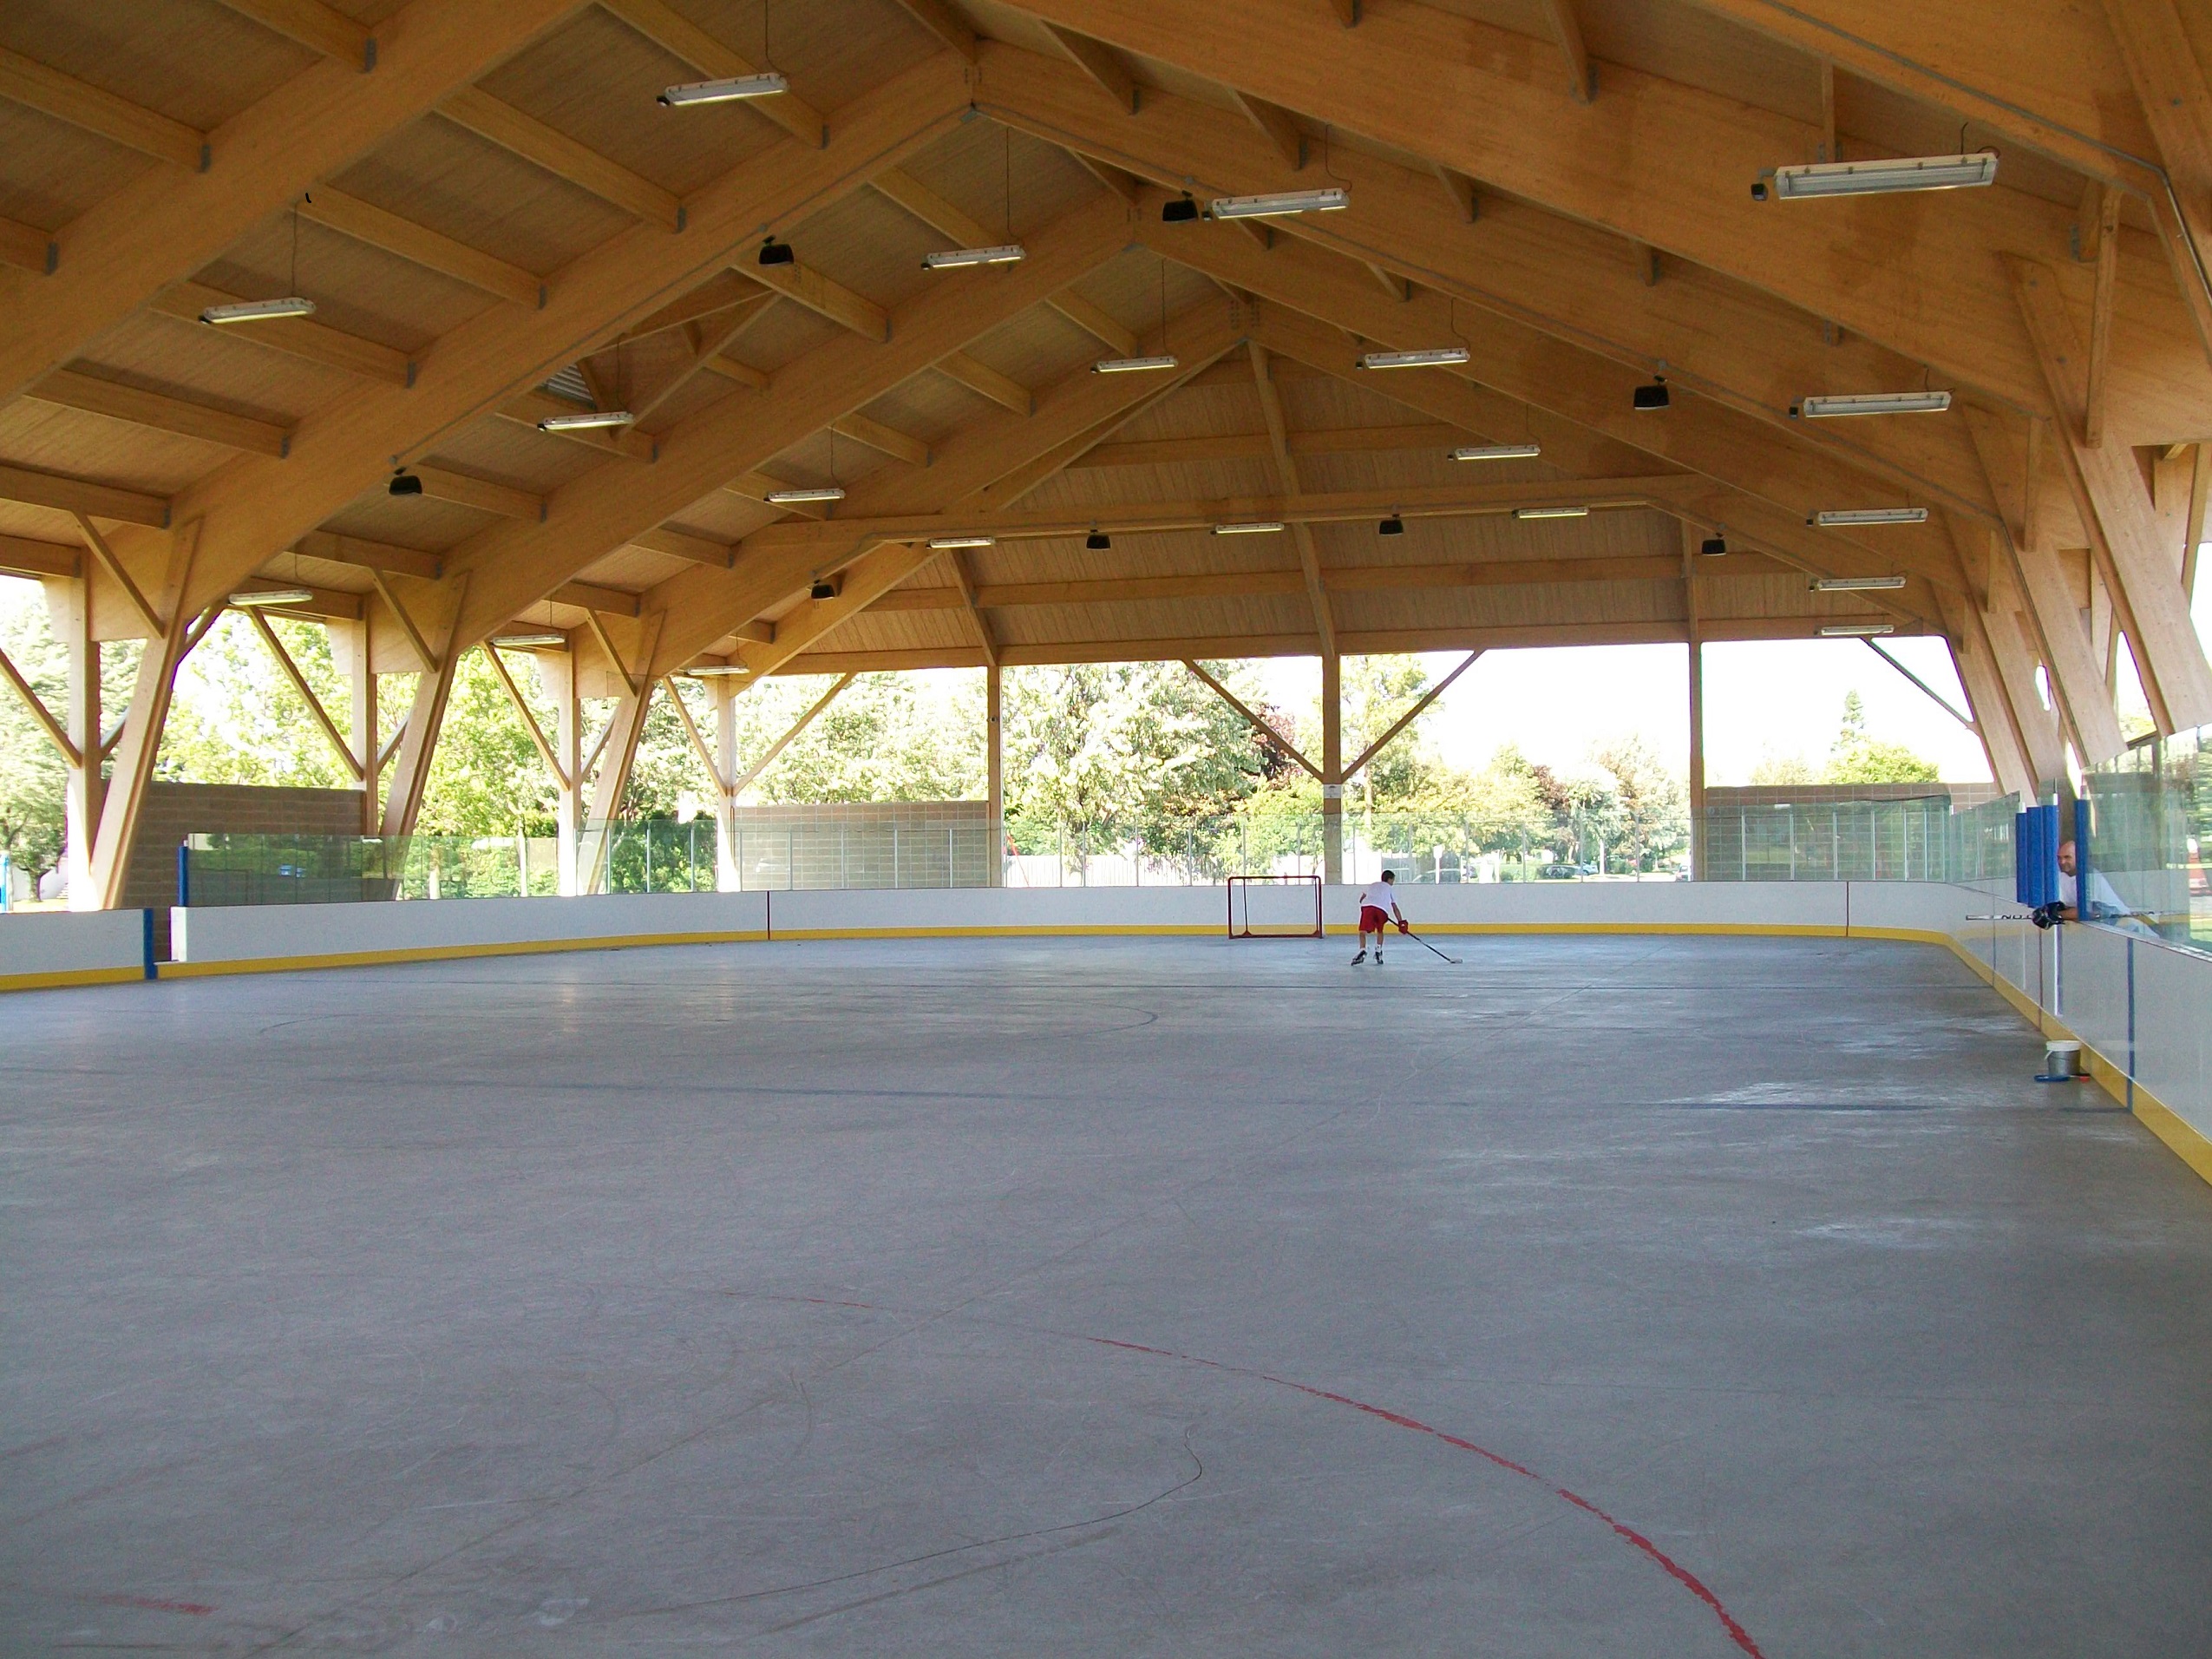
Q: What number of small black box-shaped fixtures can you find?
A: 8